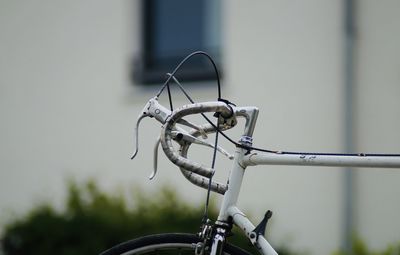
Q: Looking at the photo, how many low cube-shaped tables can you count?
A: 0